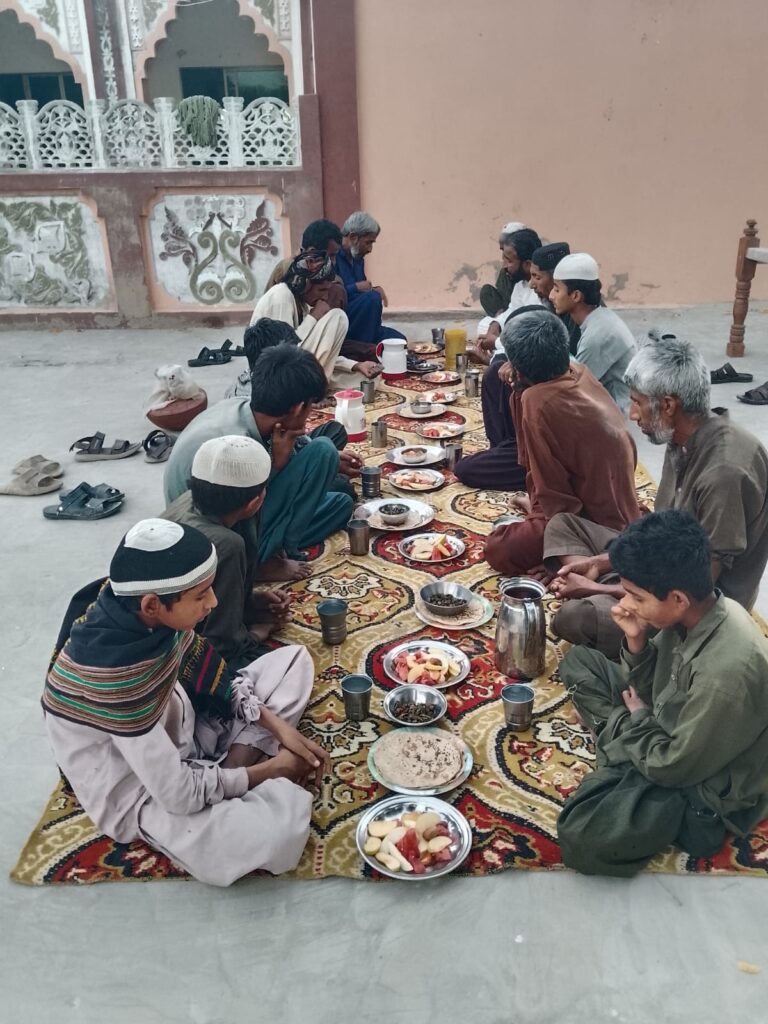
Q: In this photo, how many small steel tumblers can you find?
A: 11